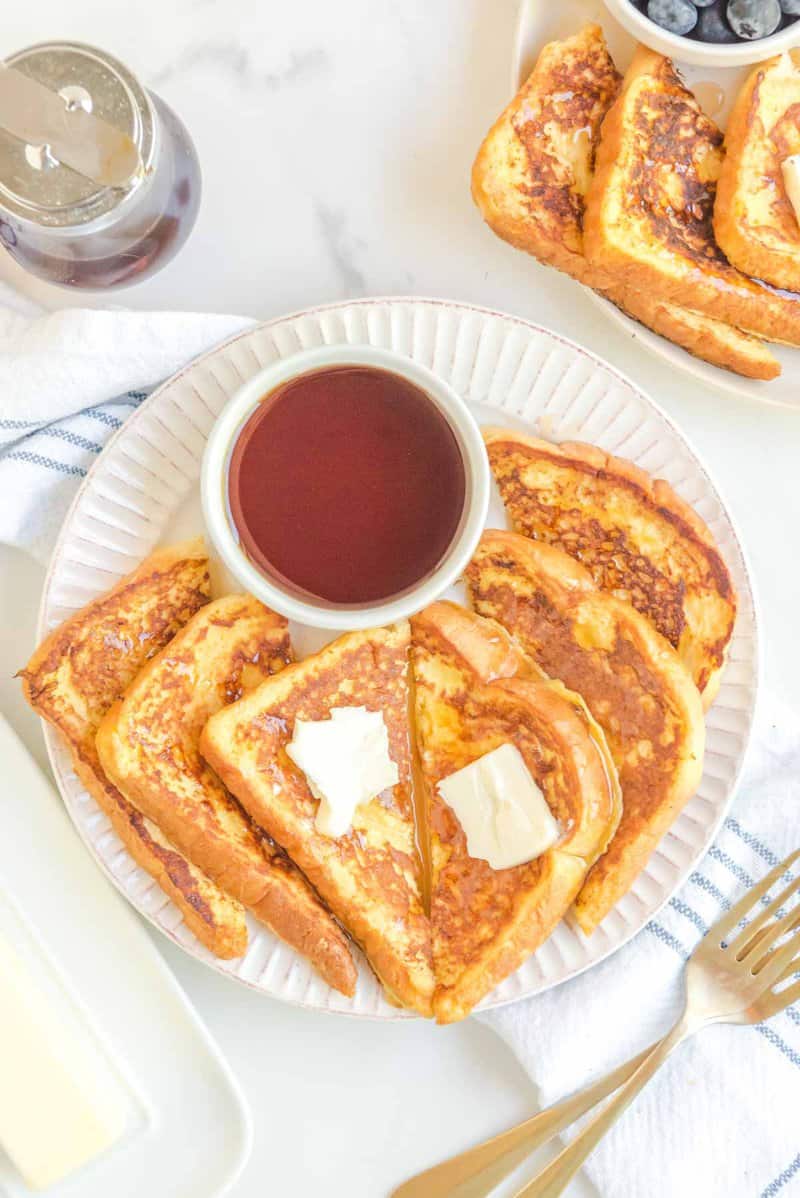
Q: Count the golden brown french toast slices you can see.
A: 9